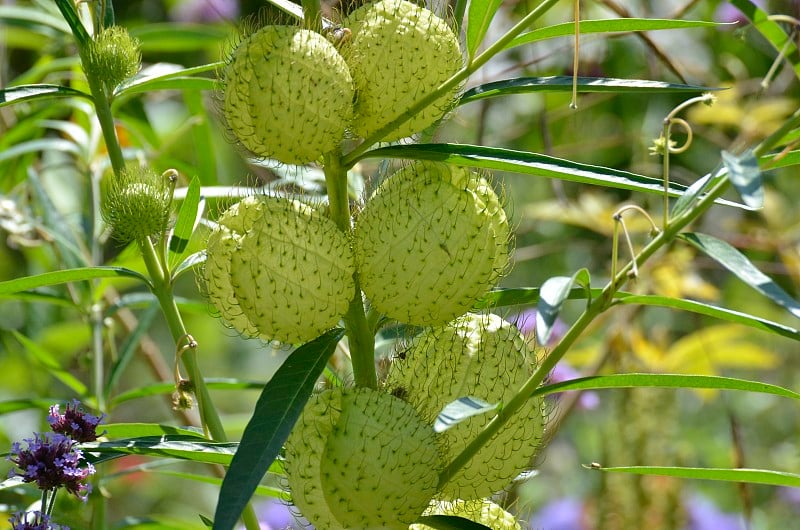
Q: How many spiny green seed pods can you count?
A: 9